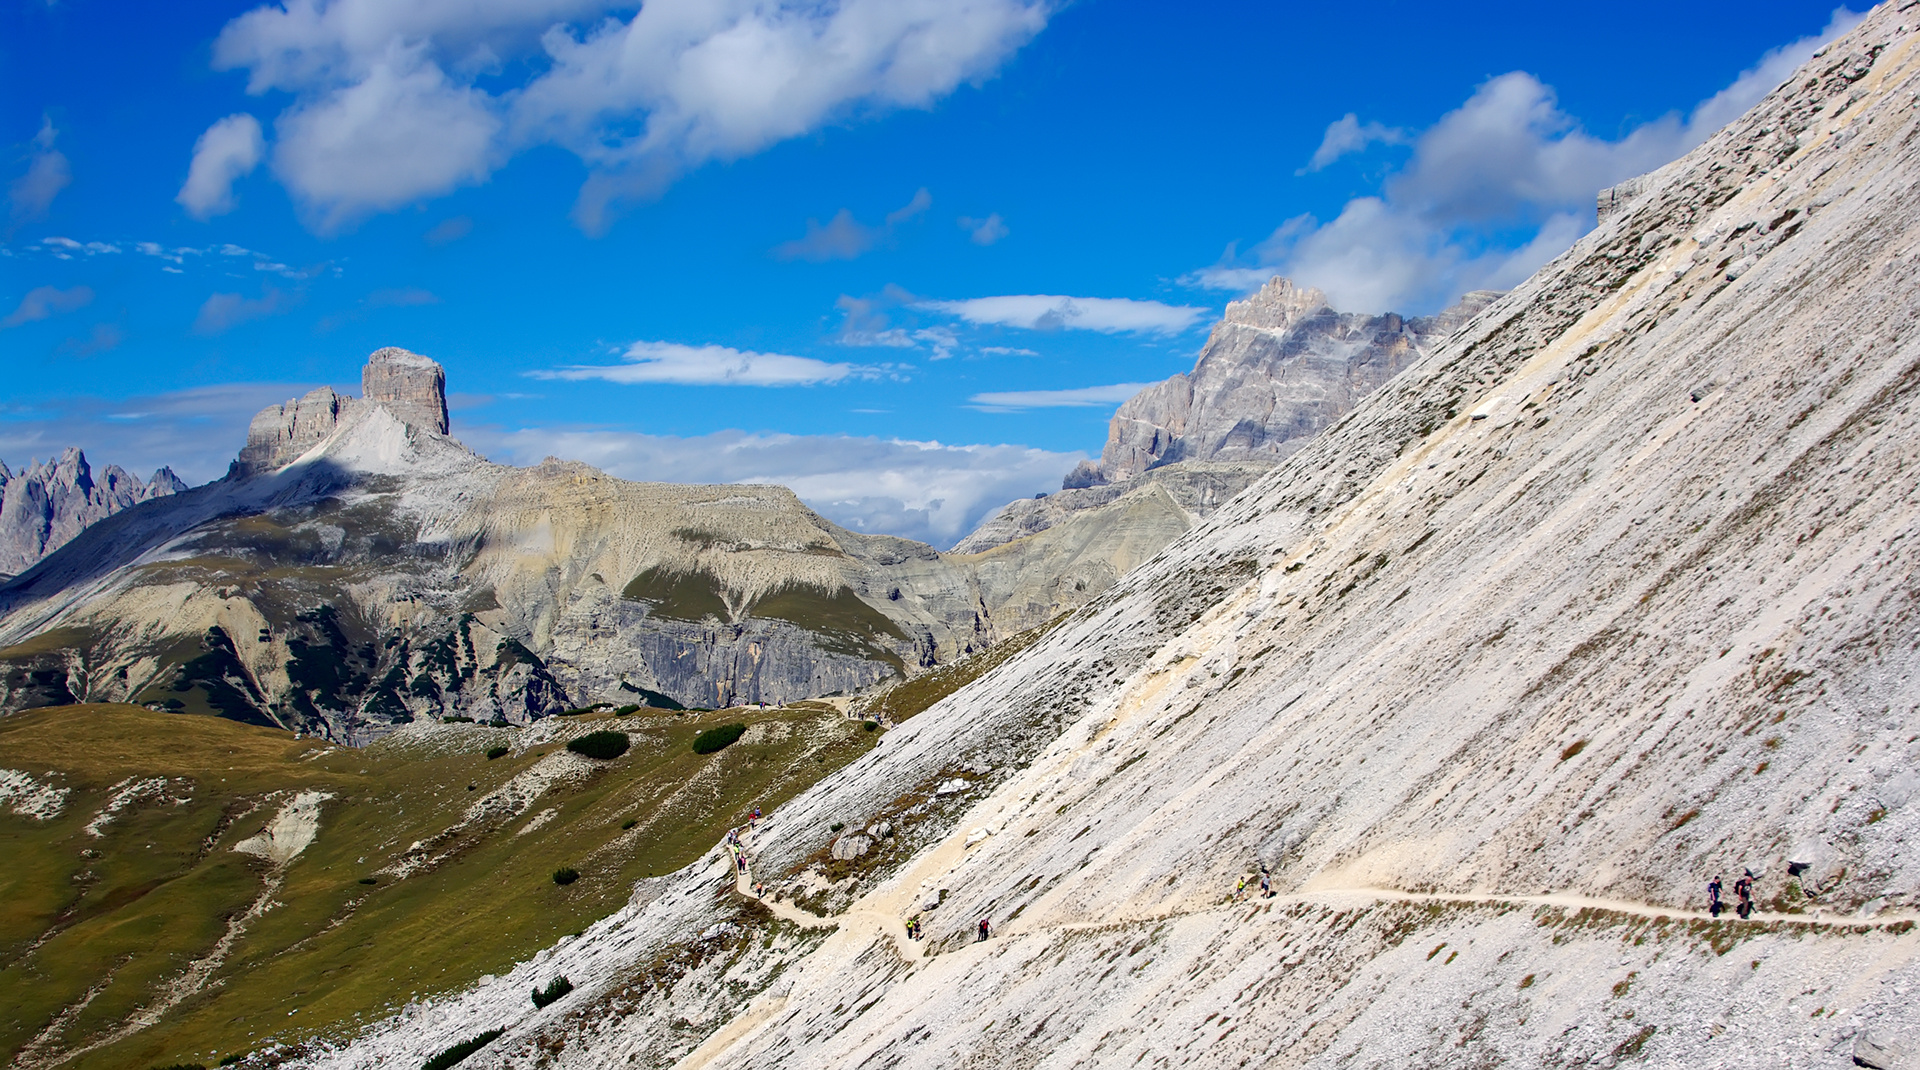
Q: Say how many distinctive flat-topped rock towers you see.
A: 1